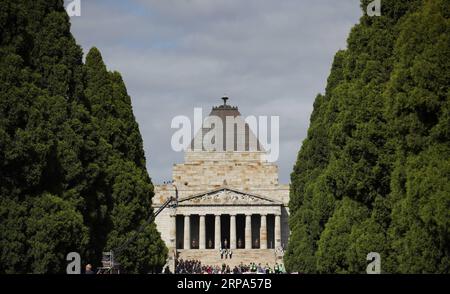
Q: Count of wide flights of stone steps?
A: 1